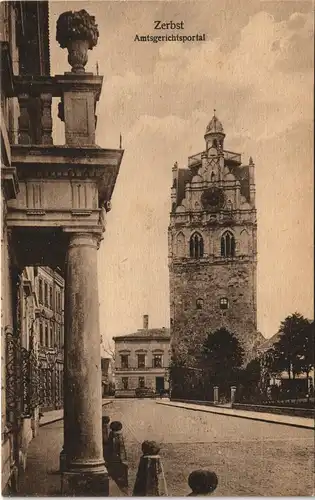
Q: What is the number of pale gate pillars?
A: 2